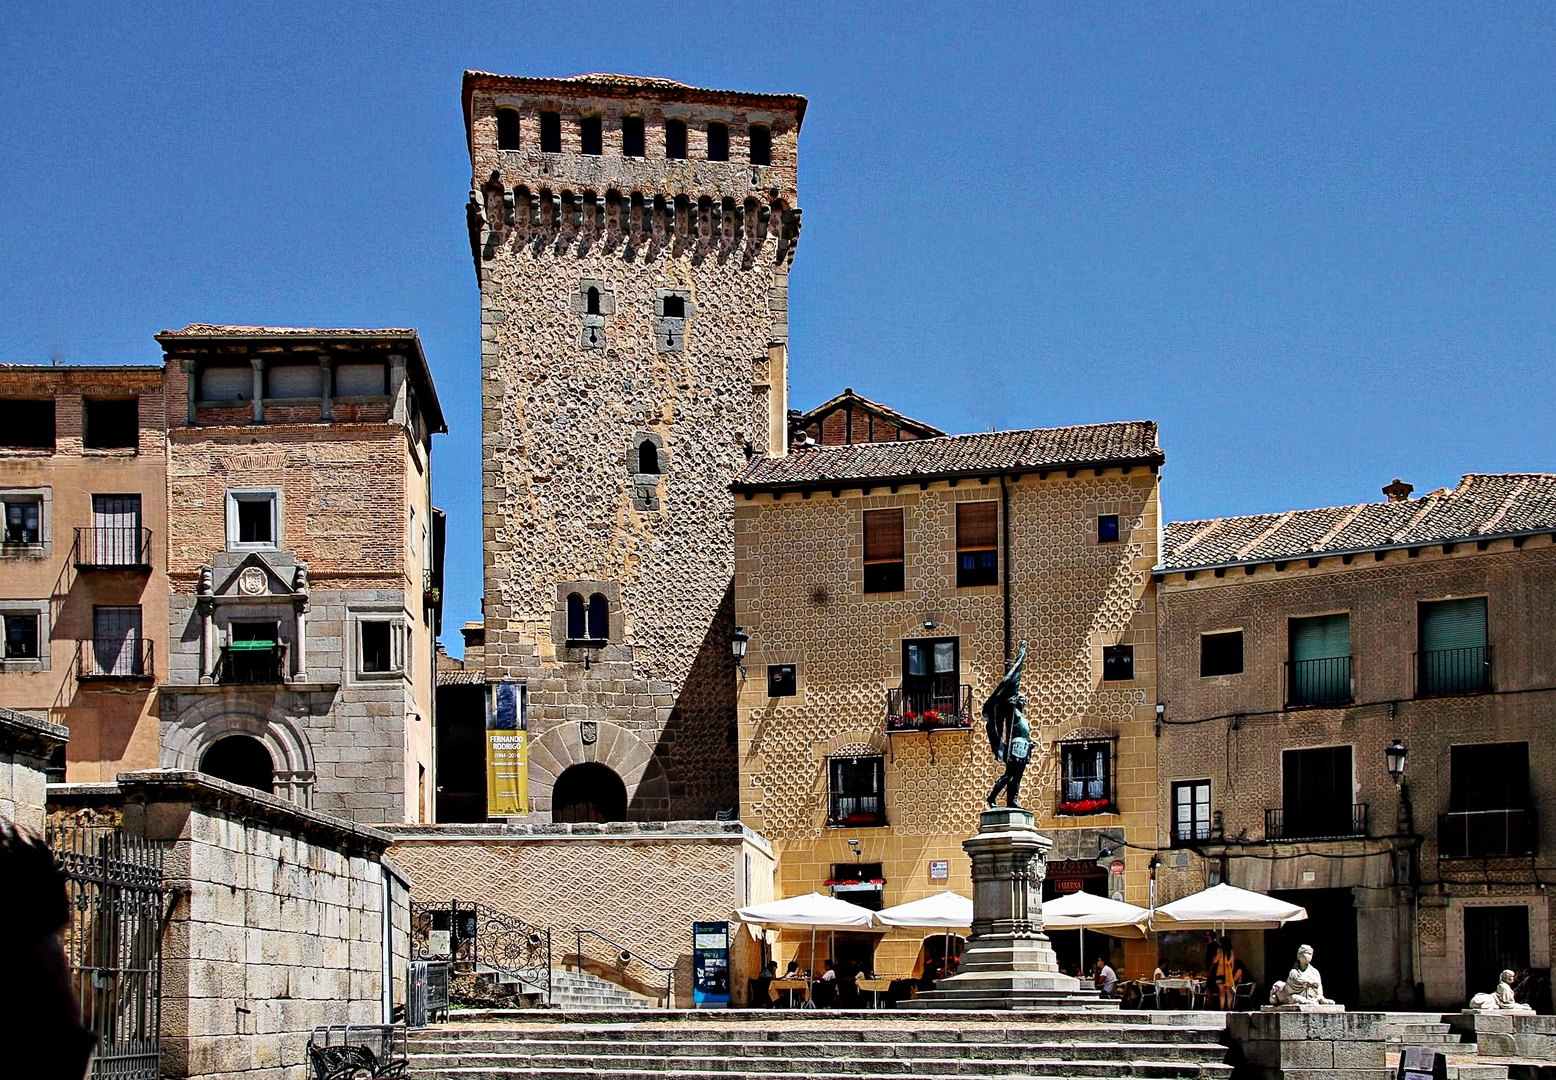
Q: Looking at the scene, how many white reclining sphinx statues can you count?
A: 2